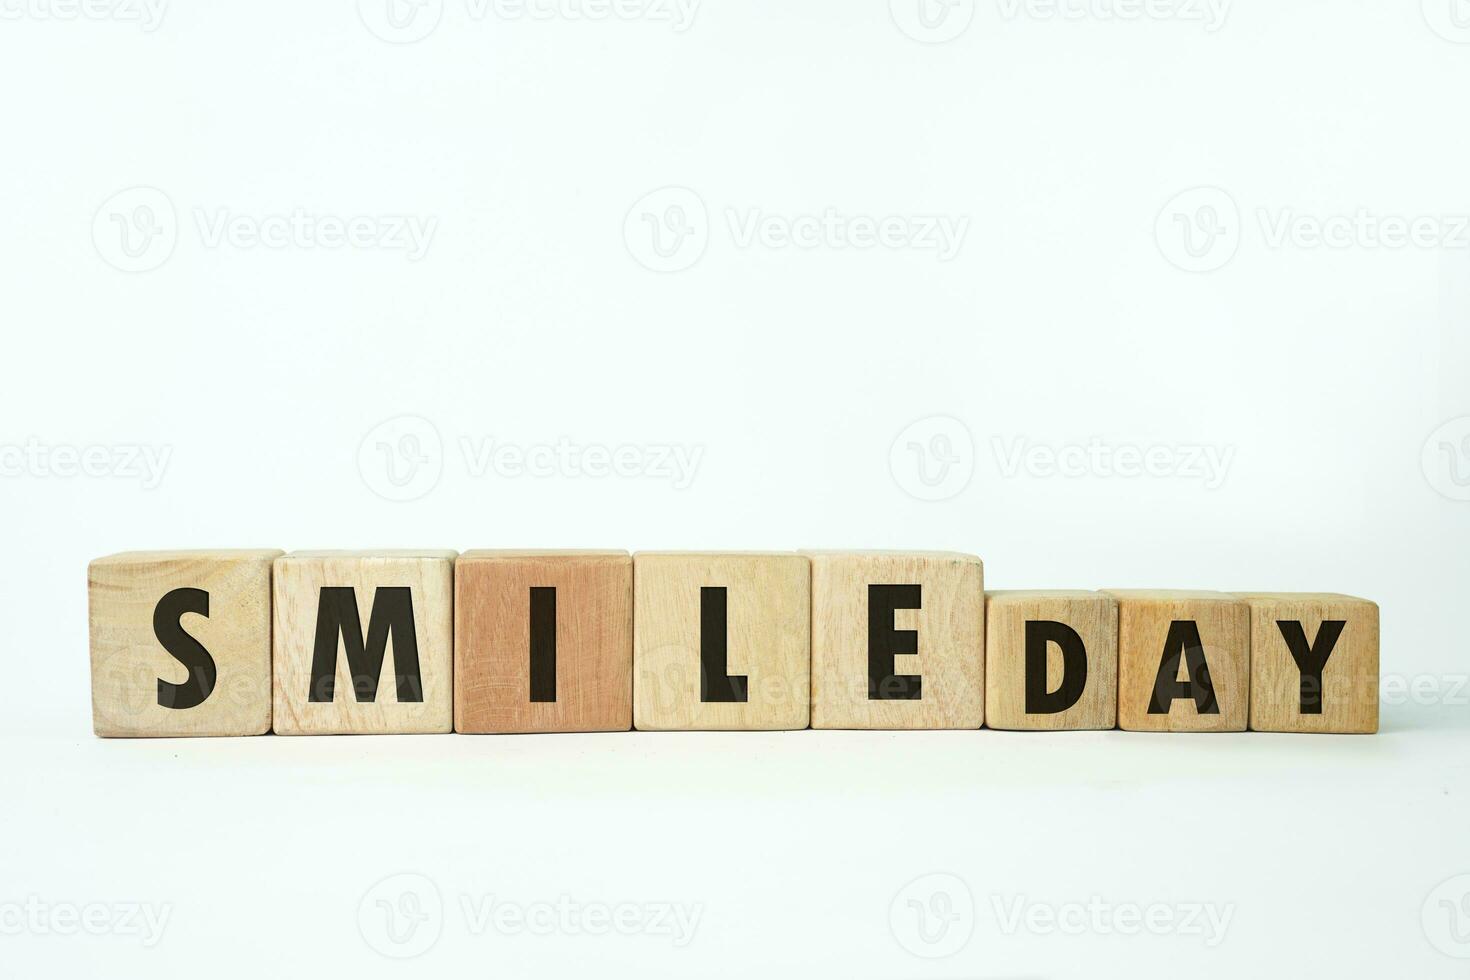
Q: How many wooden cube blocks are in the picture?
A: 8